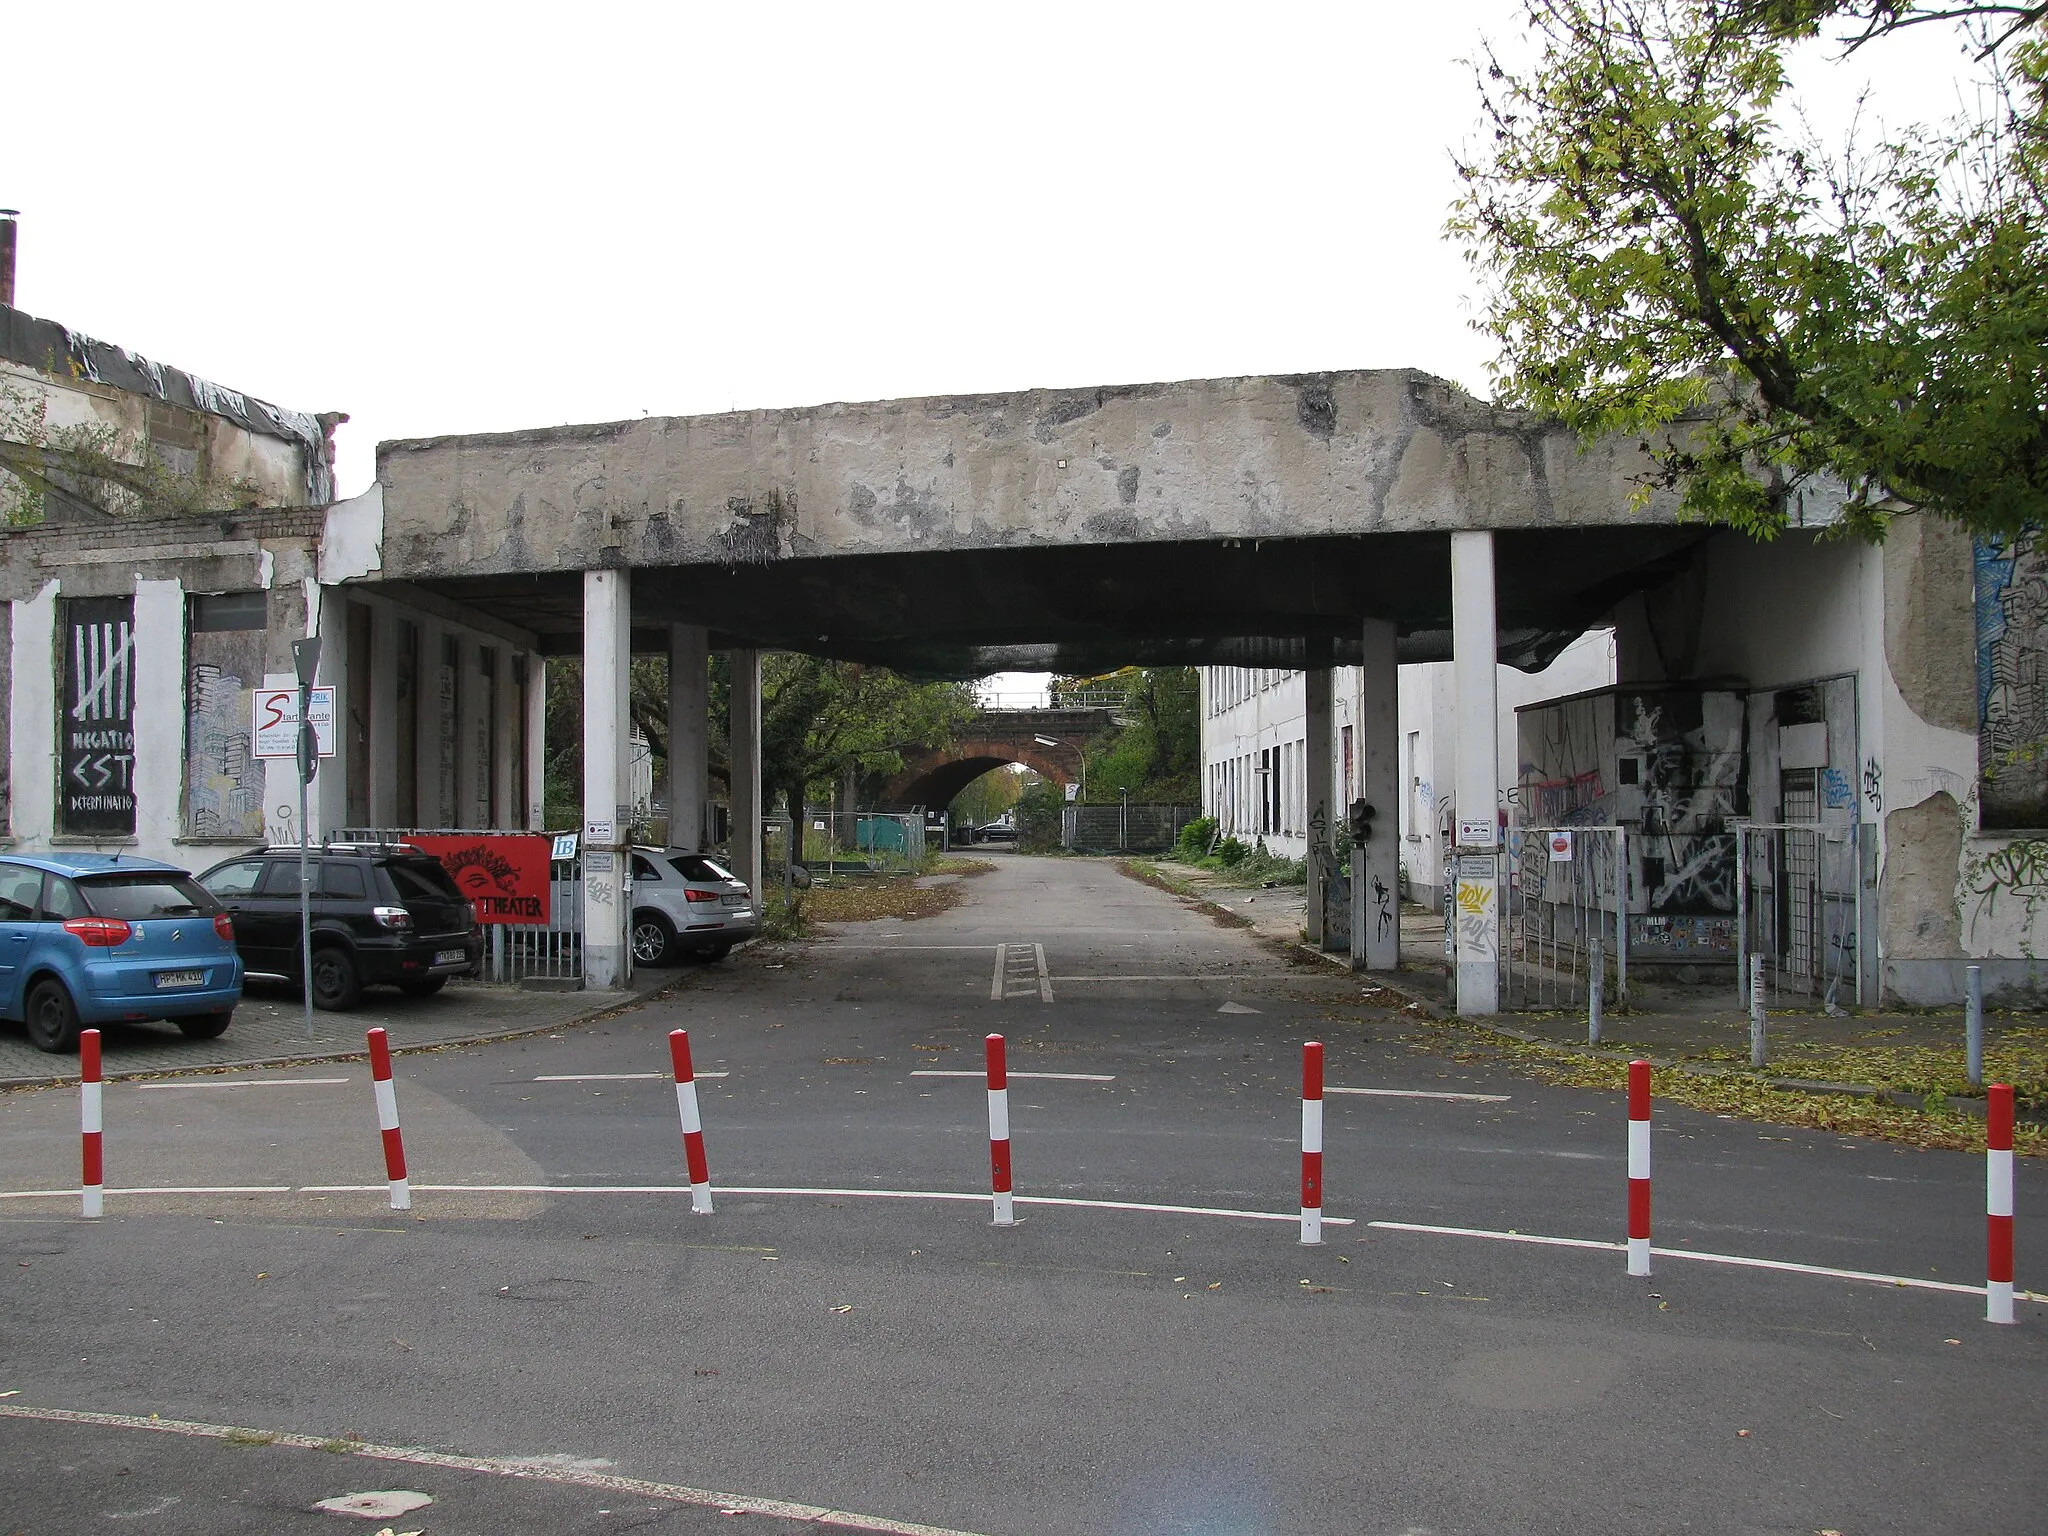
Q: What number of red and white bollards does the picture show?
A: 7